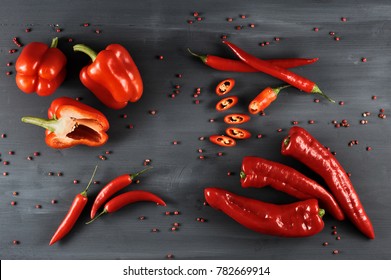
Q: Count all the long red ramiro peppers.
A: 3